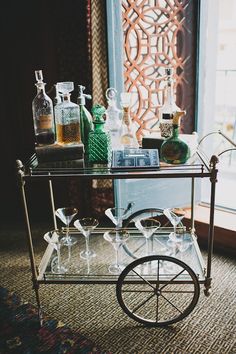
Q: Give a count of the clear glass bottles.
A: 5